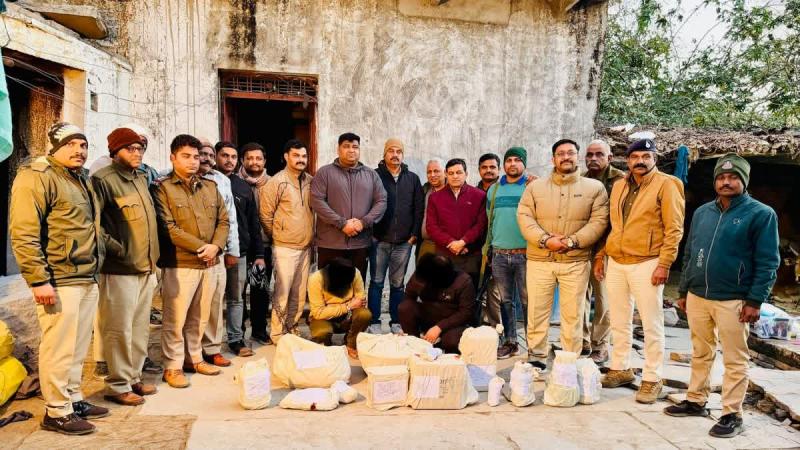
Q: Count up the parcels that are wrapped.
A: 12